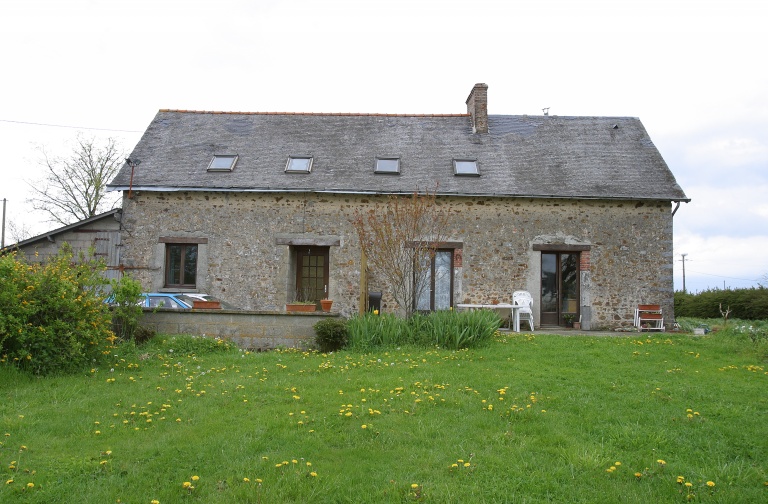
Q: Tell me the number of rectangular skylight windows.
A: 4